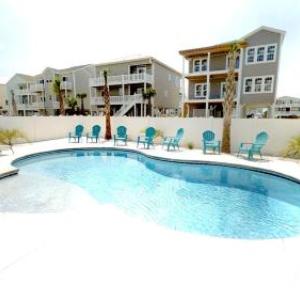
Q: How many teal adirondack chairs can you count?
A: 7